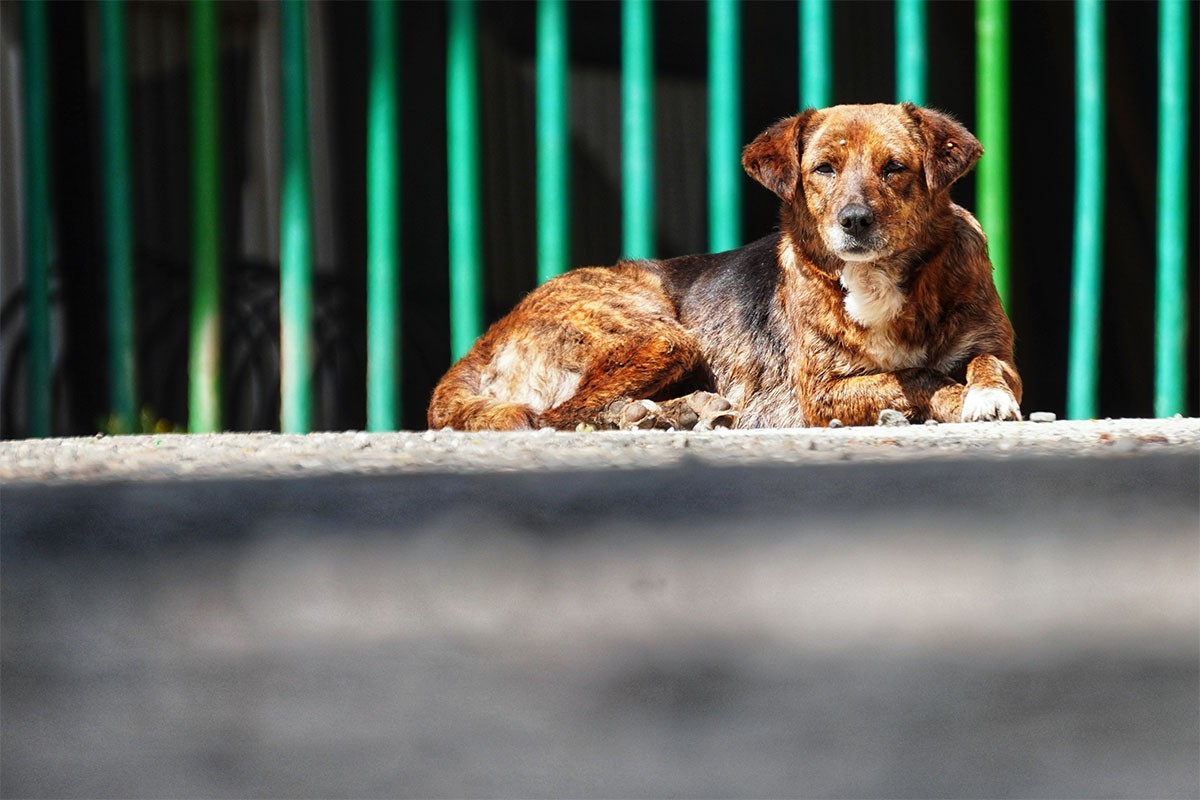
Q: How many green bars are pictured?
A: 14